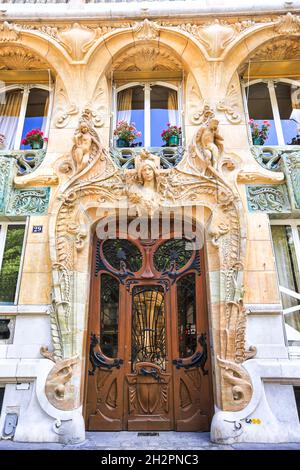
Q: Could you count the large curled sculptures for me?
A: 2